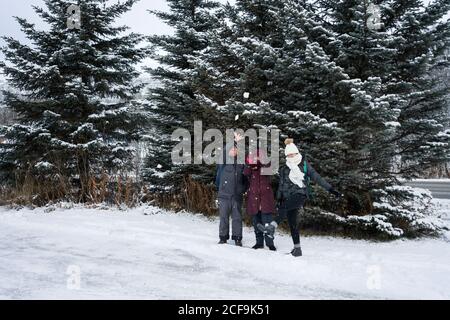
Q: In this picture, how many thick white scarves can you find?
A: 1